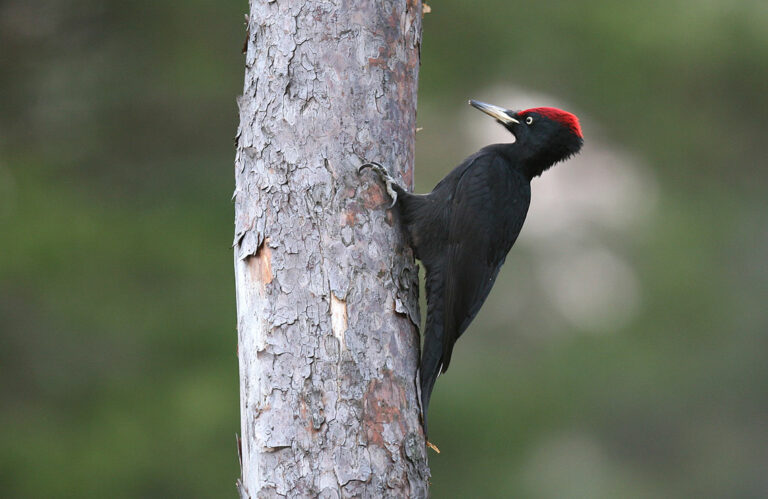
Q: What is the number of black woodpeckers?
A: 1